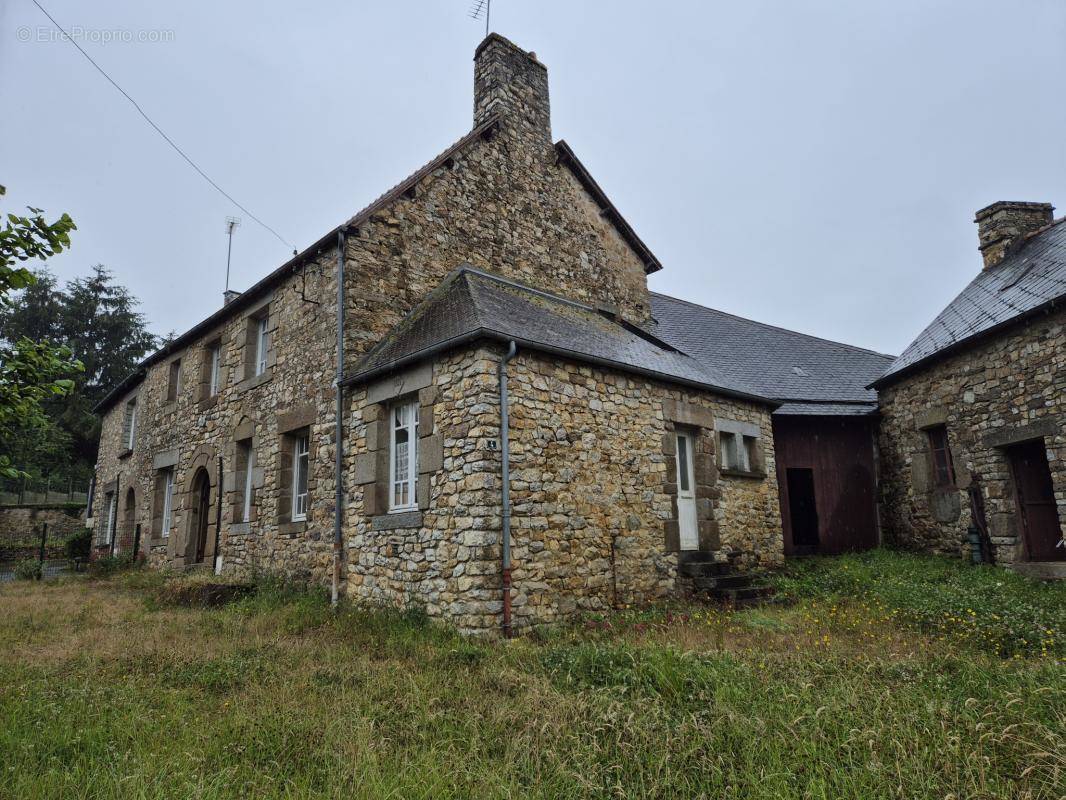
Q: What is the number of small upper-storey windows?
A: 4